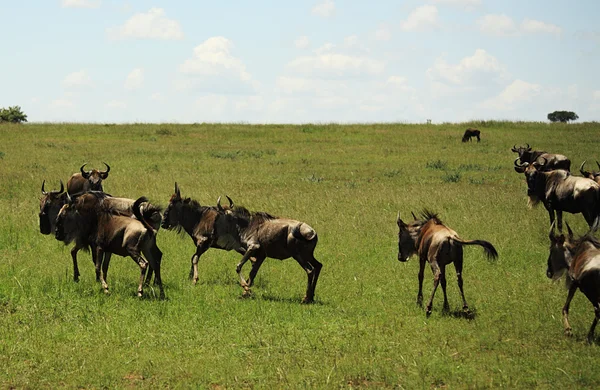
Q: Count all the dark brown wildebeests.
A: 11